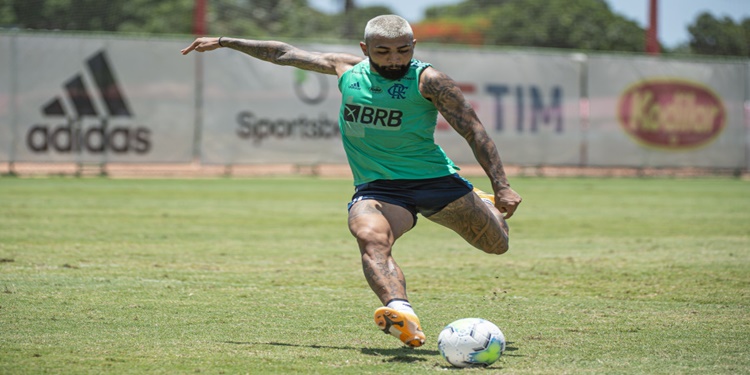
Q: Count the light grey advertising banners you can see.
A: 4